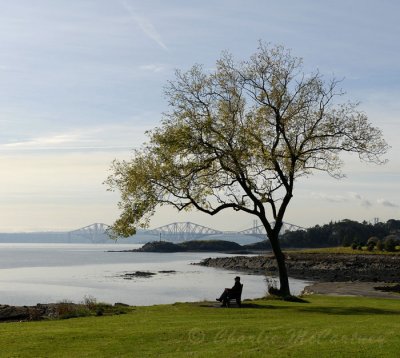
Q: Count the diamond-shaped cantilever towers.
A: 3